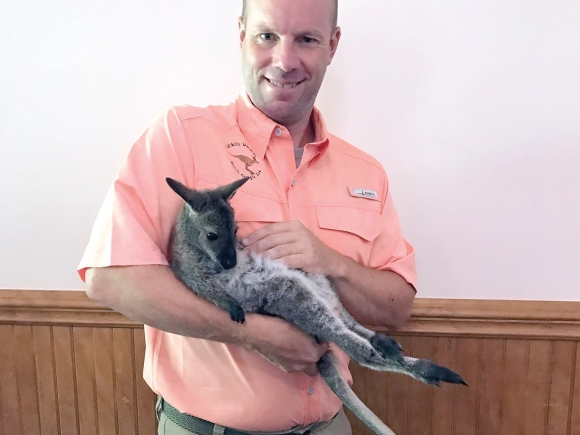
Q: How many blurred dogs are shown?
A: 0